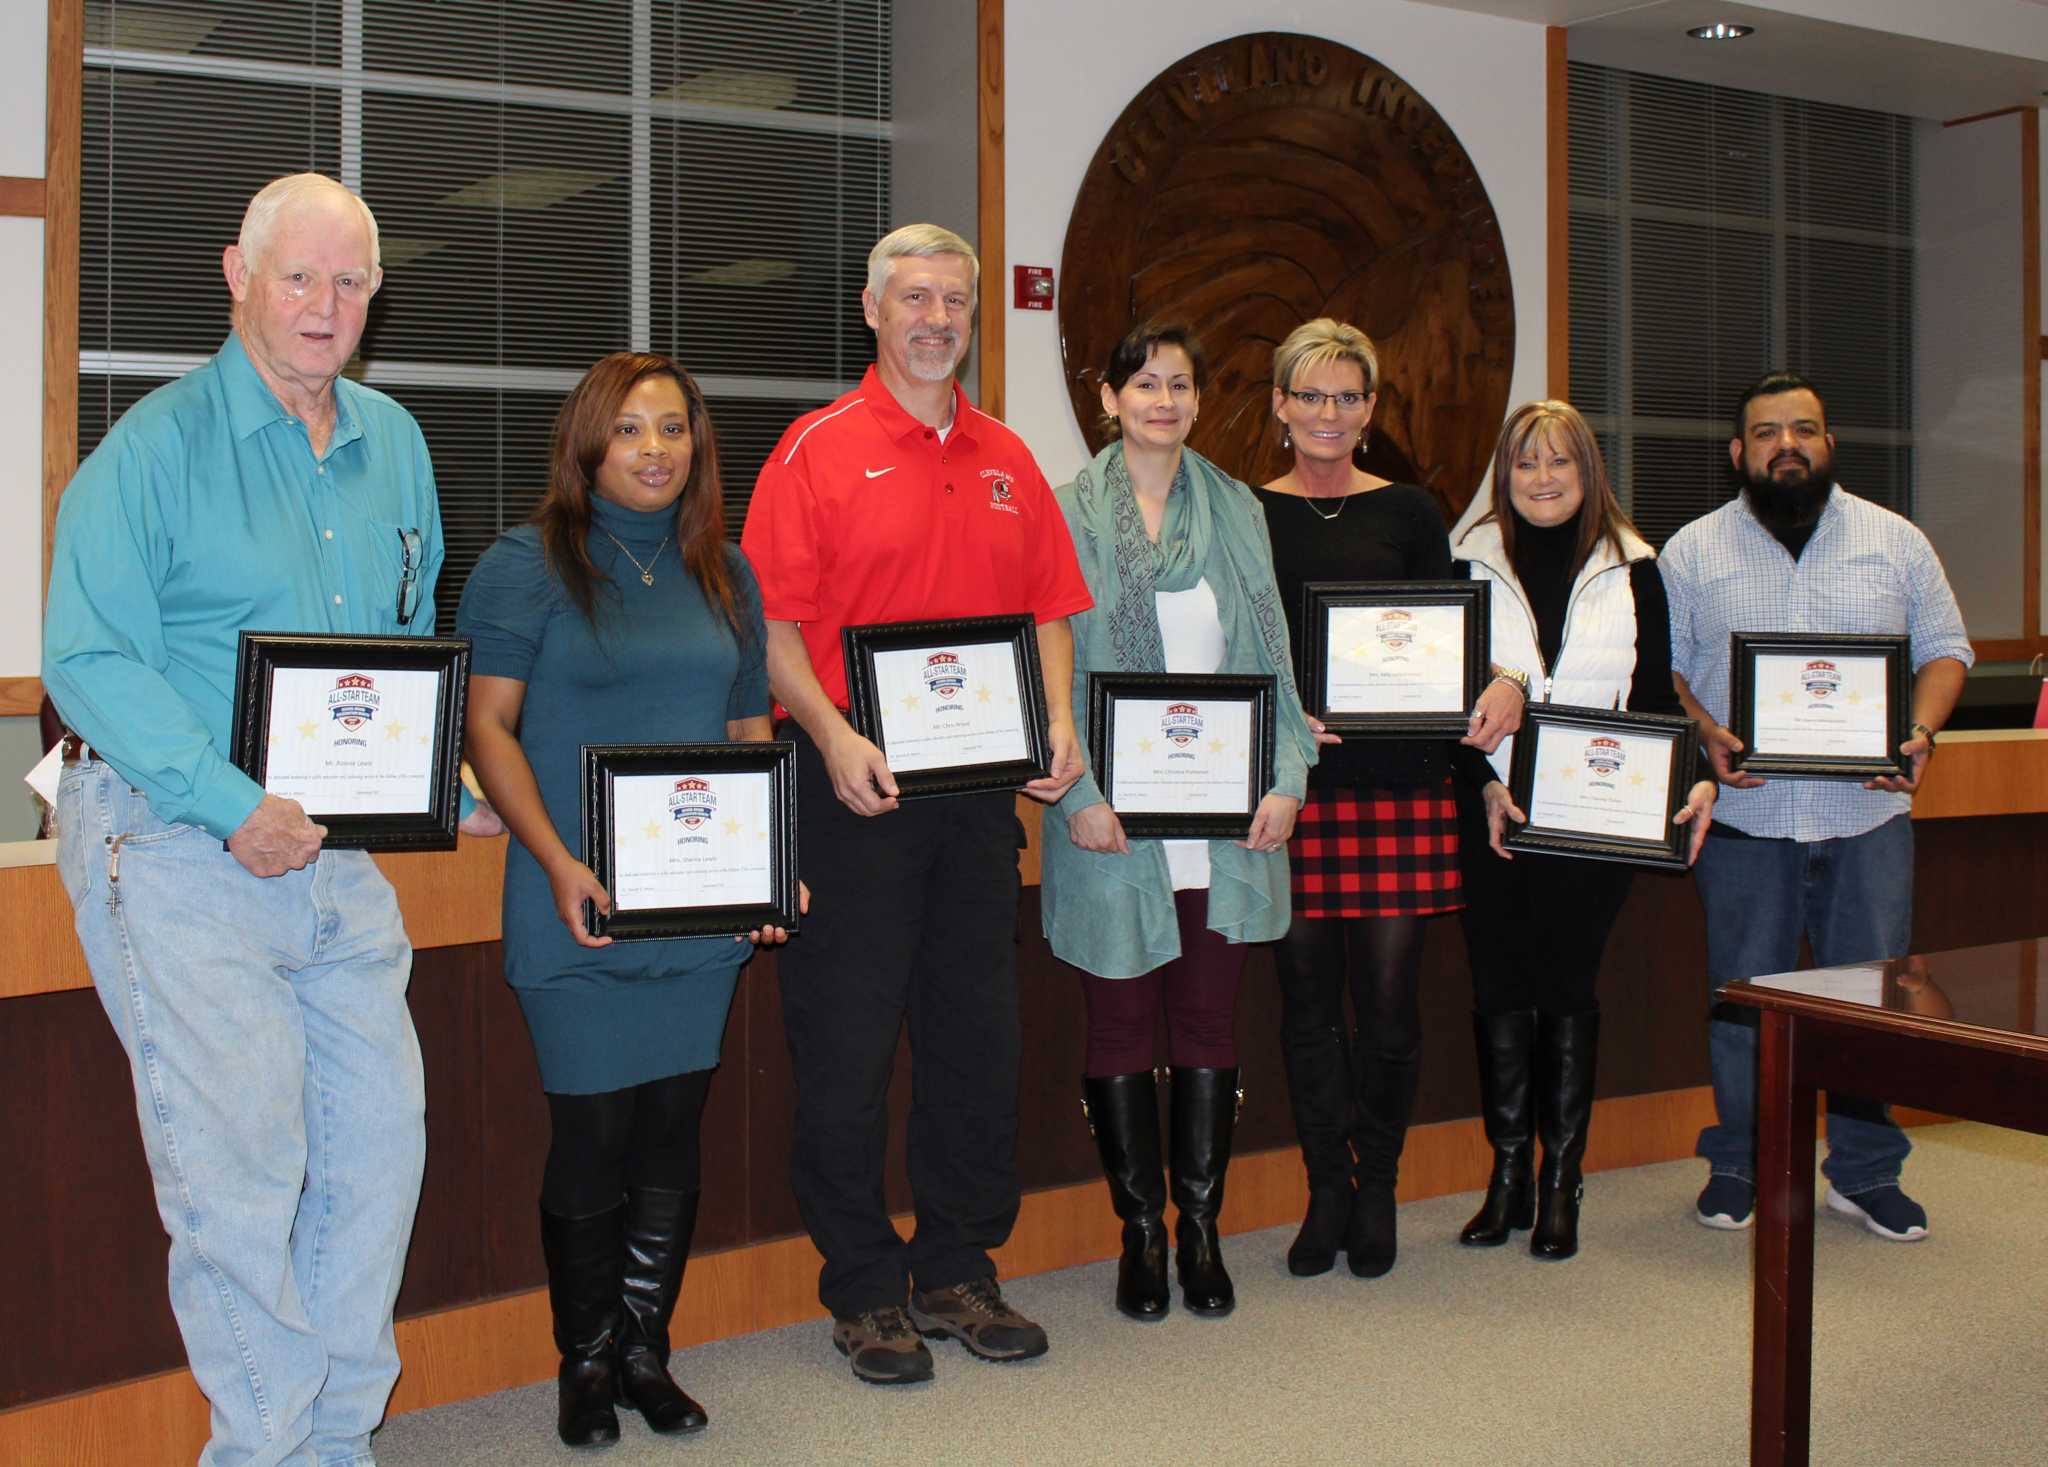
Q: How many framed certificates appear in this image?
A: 7